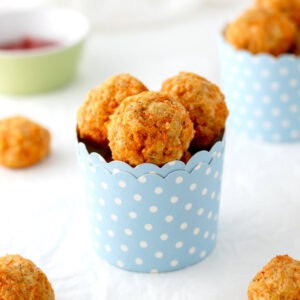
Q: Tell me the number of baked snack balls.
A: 8